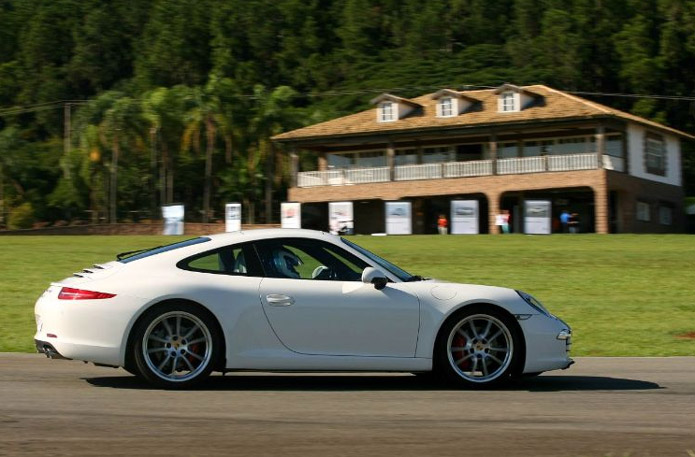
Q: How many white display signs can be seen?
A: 7